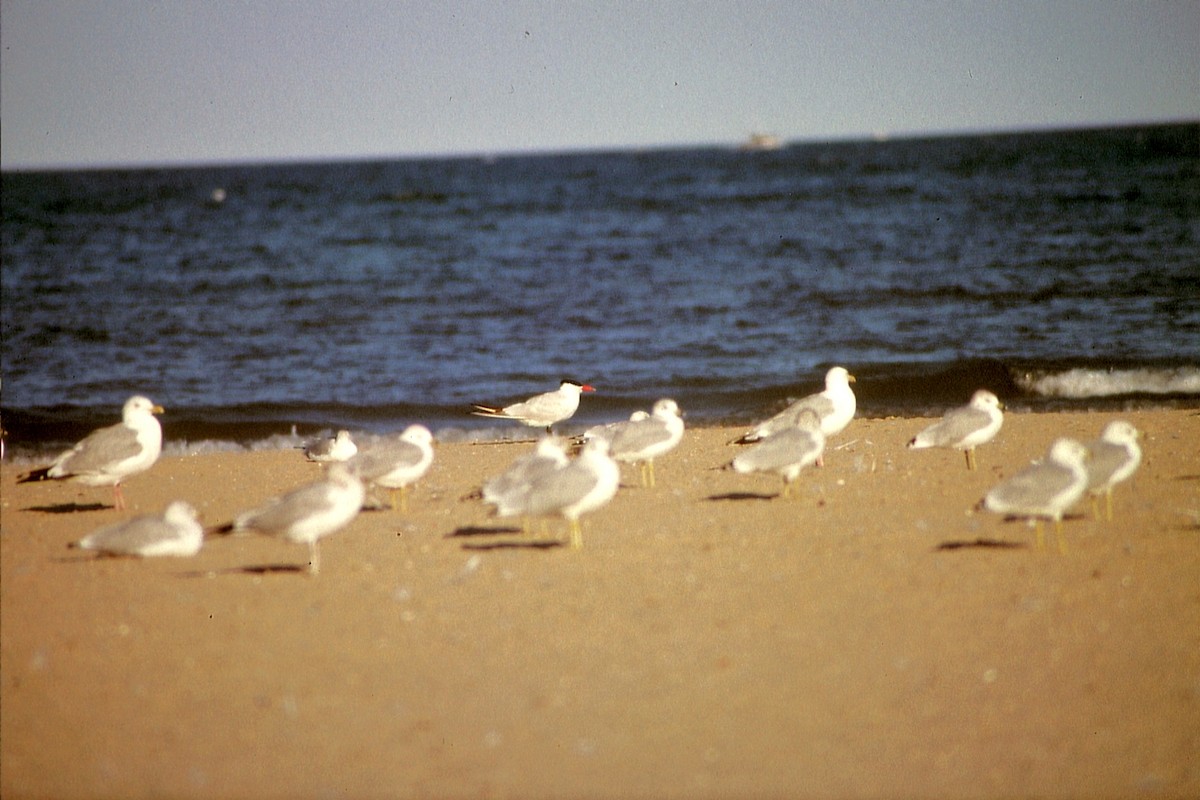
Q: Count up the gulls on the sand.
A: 14